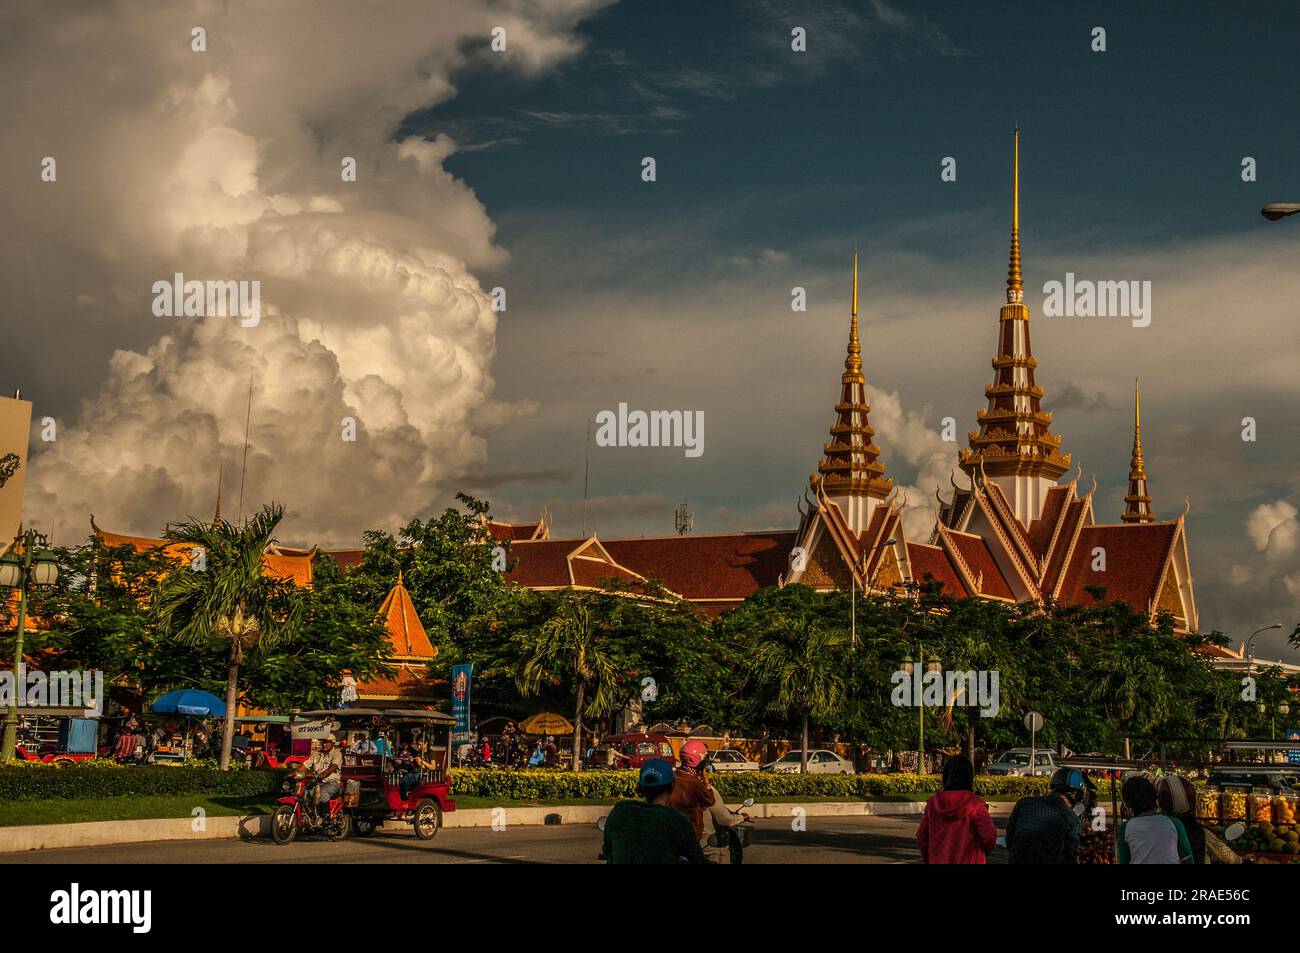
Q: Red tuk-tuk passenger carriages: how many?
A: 3